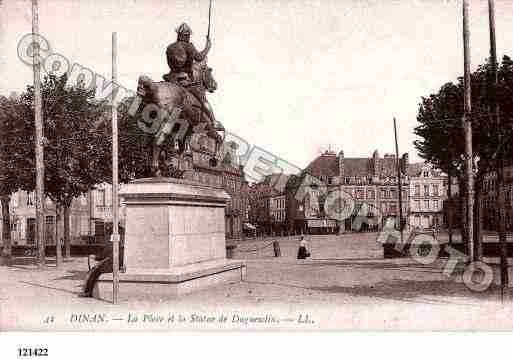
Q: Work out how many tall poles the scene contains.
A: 5